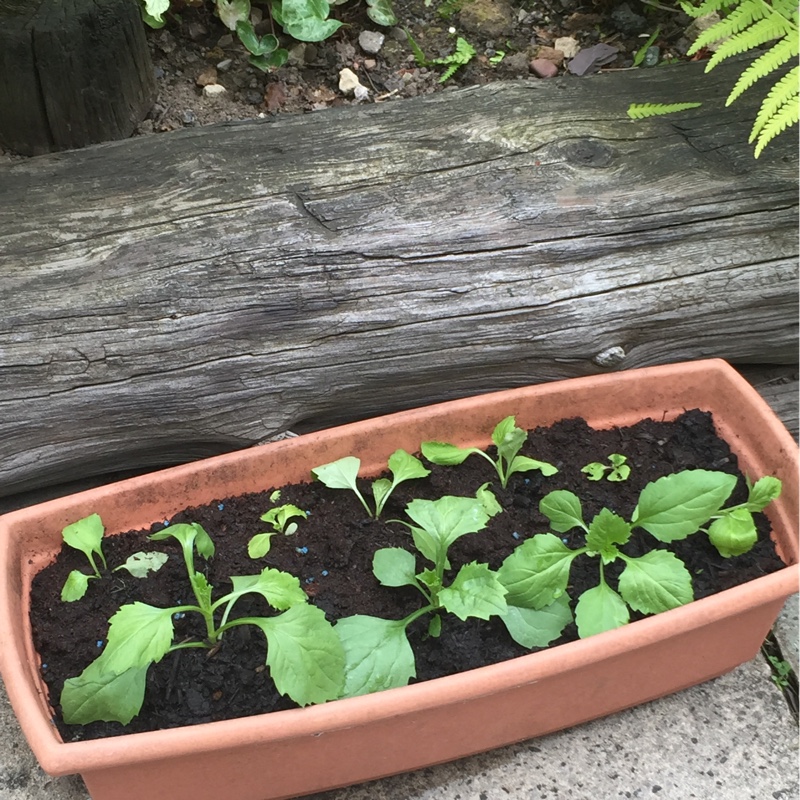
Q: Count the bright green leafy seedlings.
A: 9